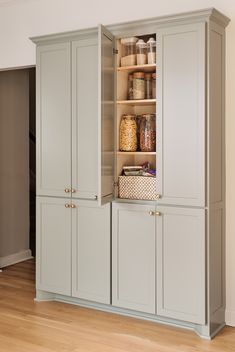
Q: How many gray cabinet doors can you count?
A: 8